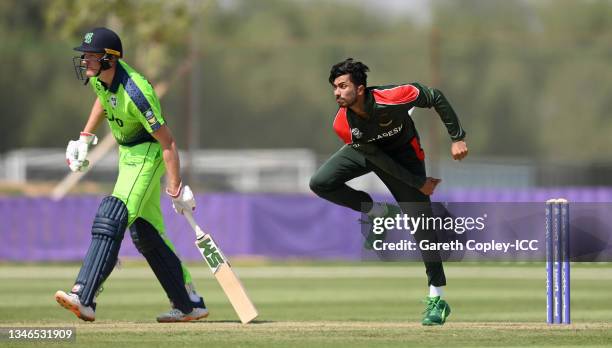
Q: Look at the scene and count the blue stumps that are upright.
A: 3